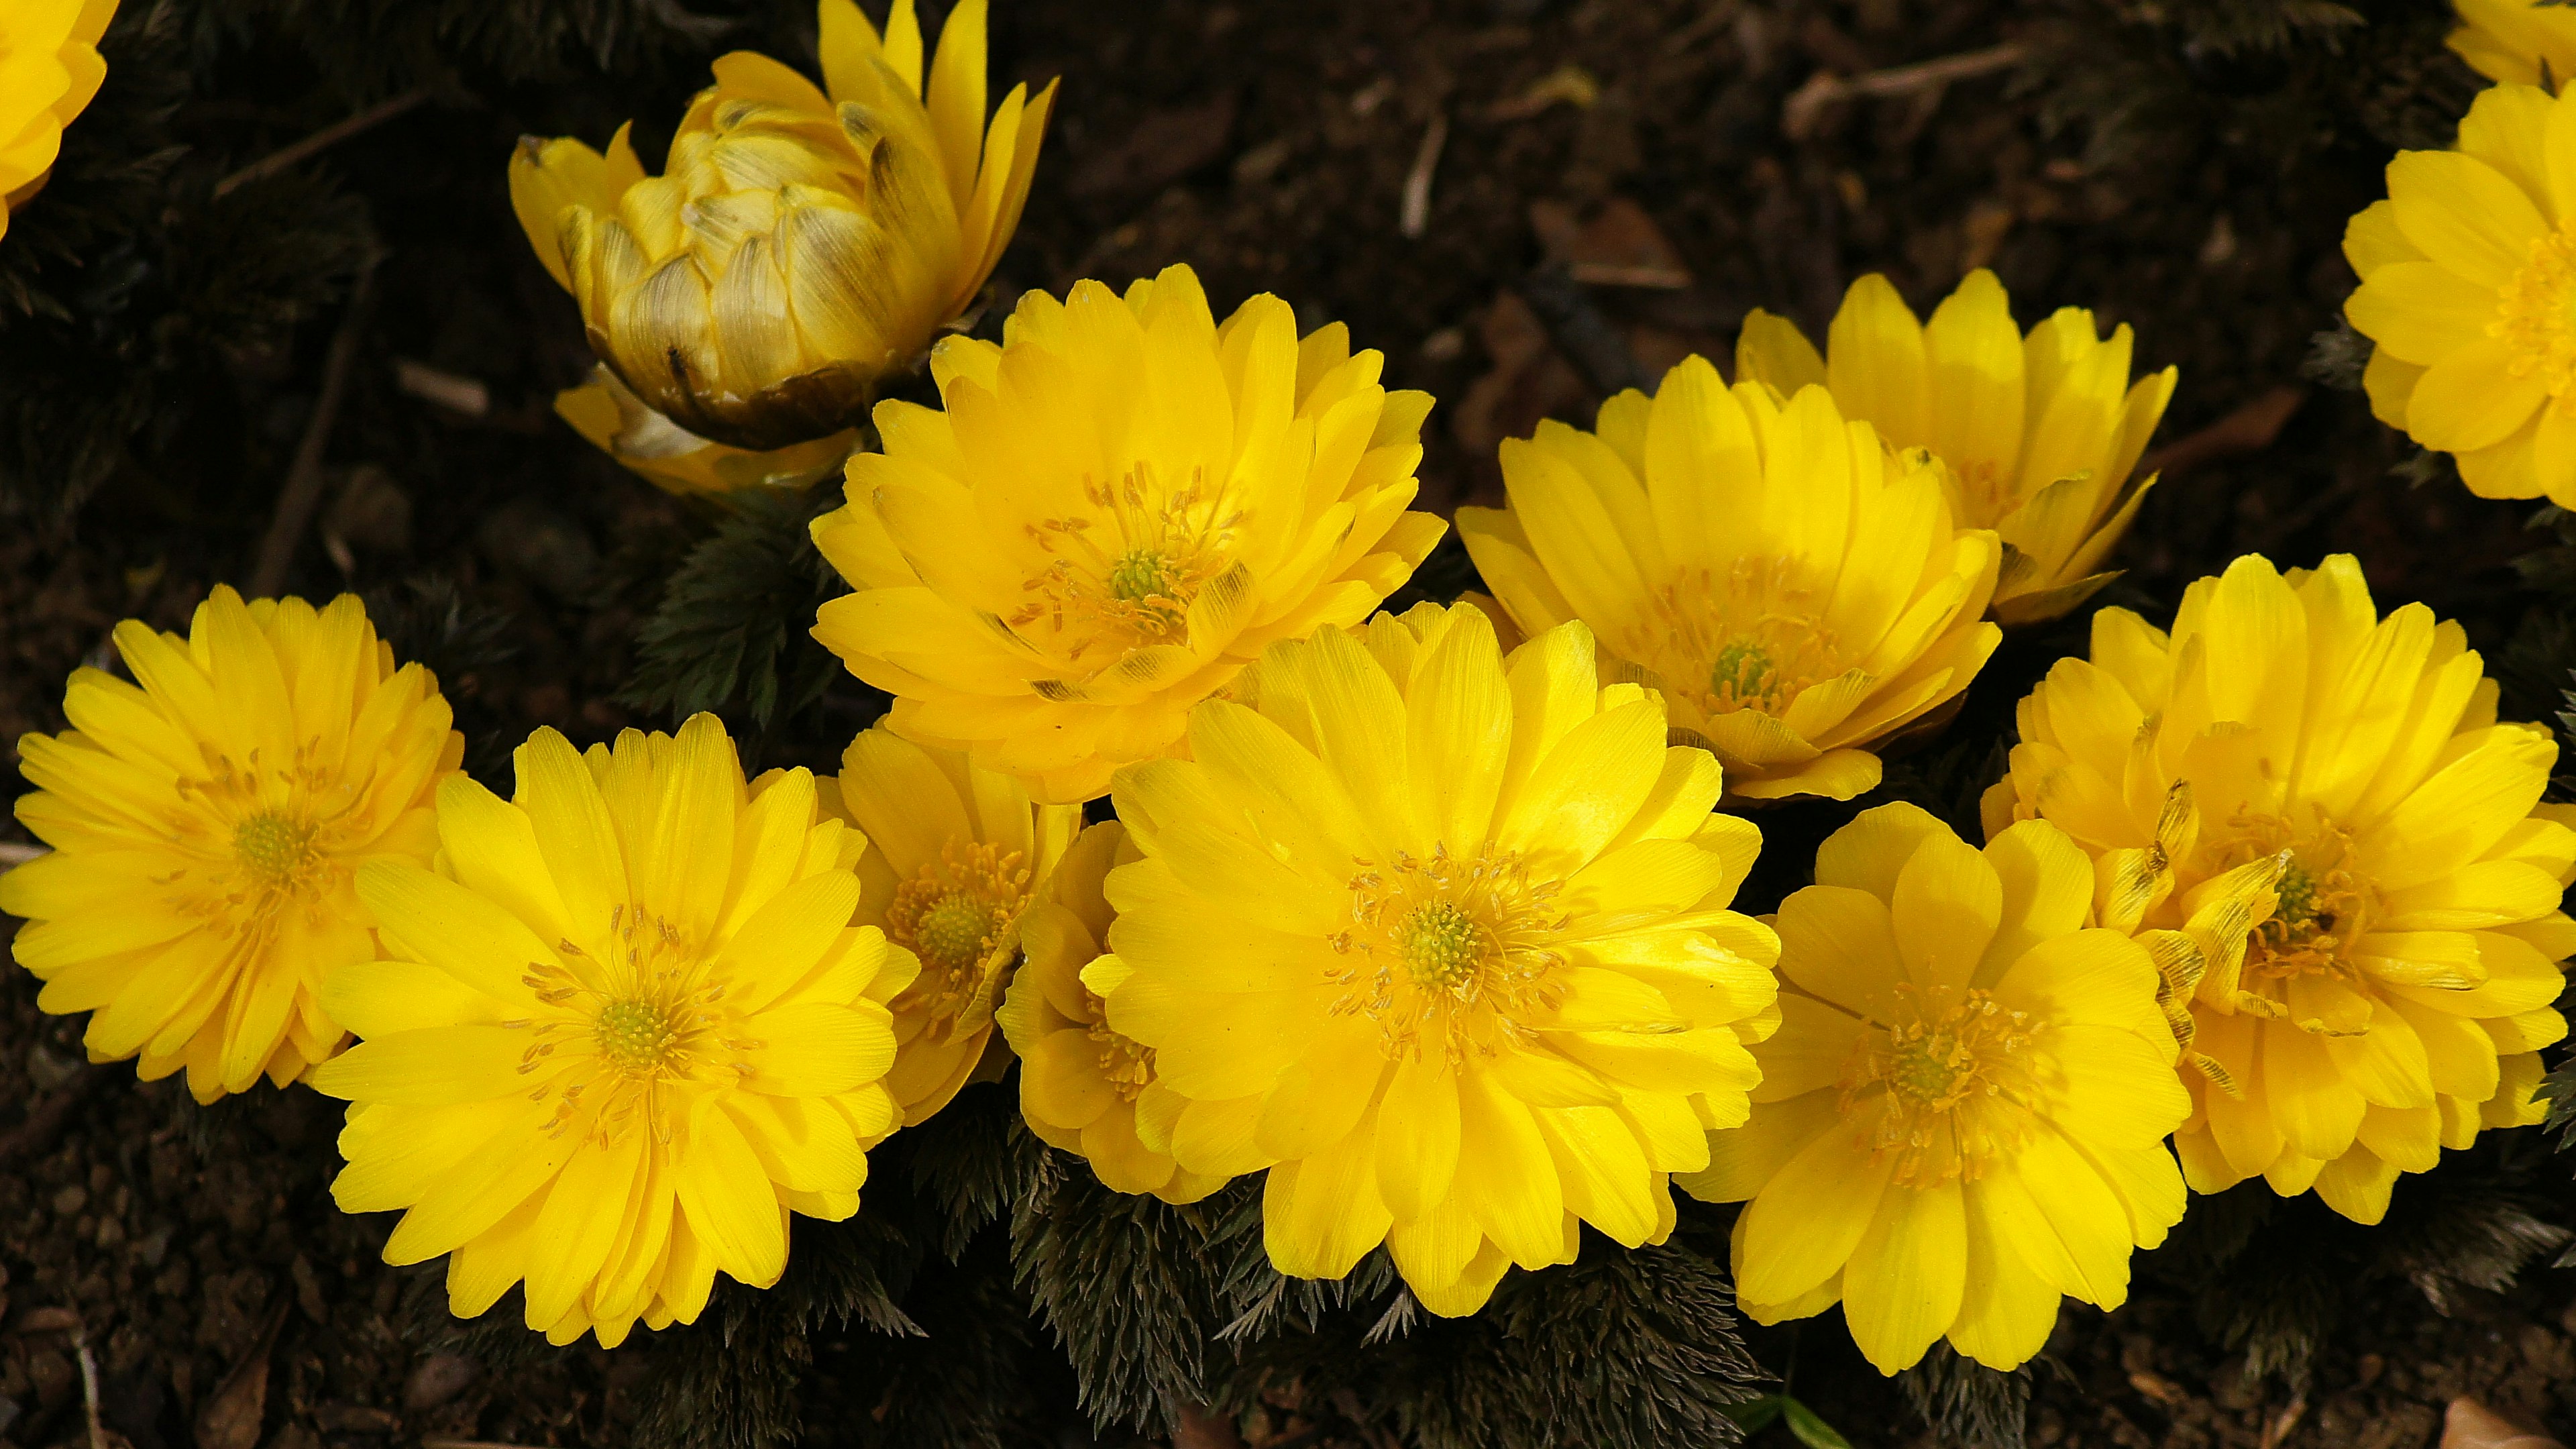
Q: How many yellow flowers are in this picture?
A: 14